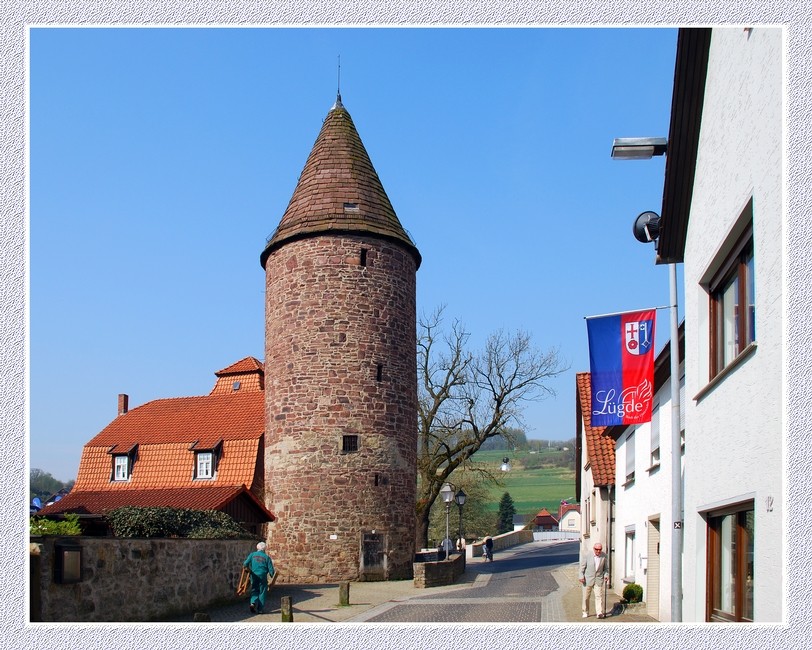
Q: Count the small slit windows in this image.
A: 3